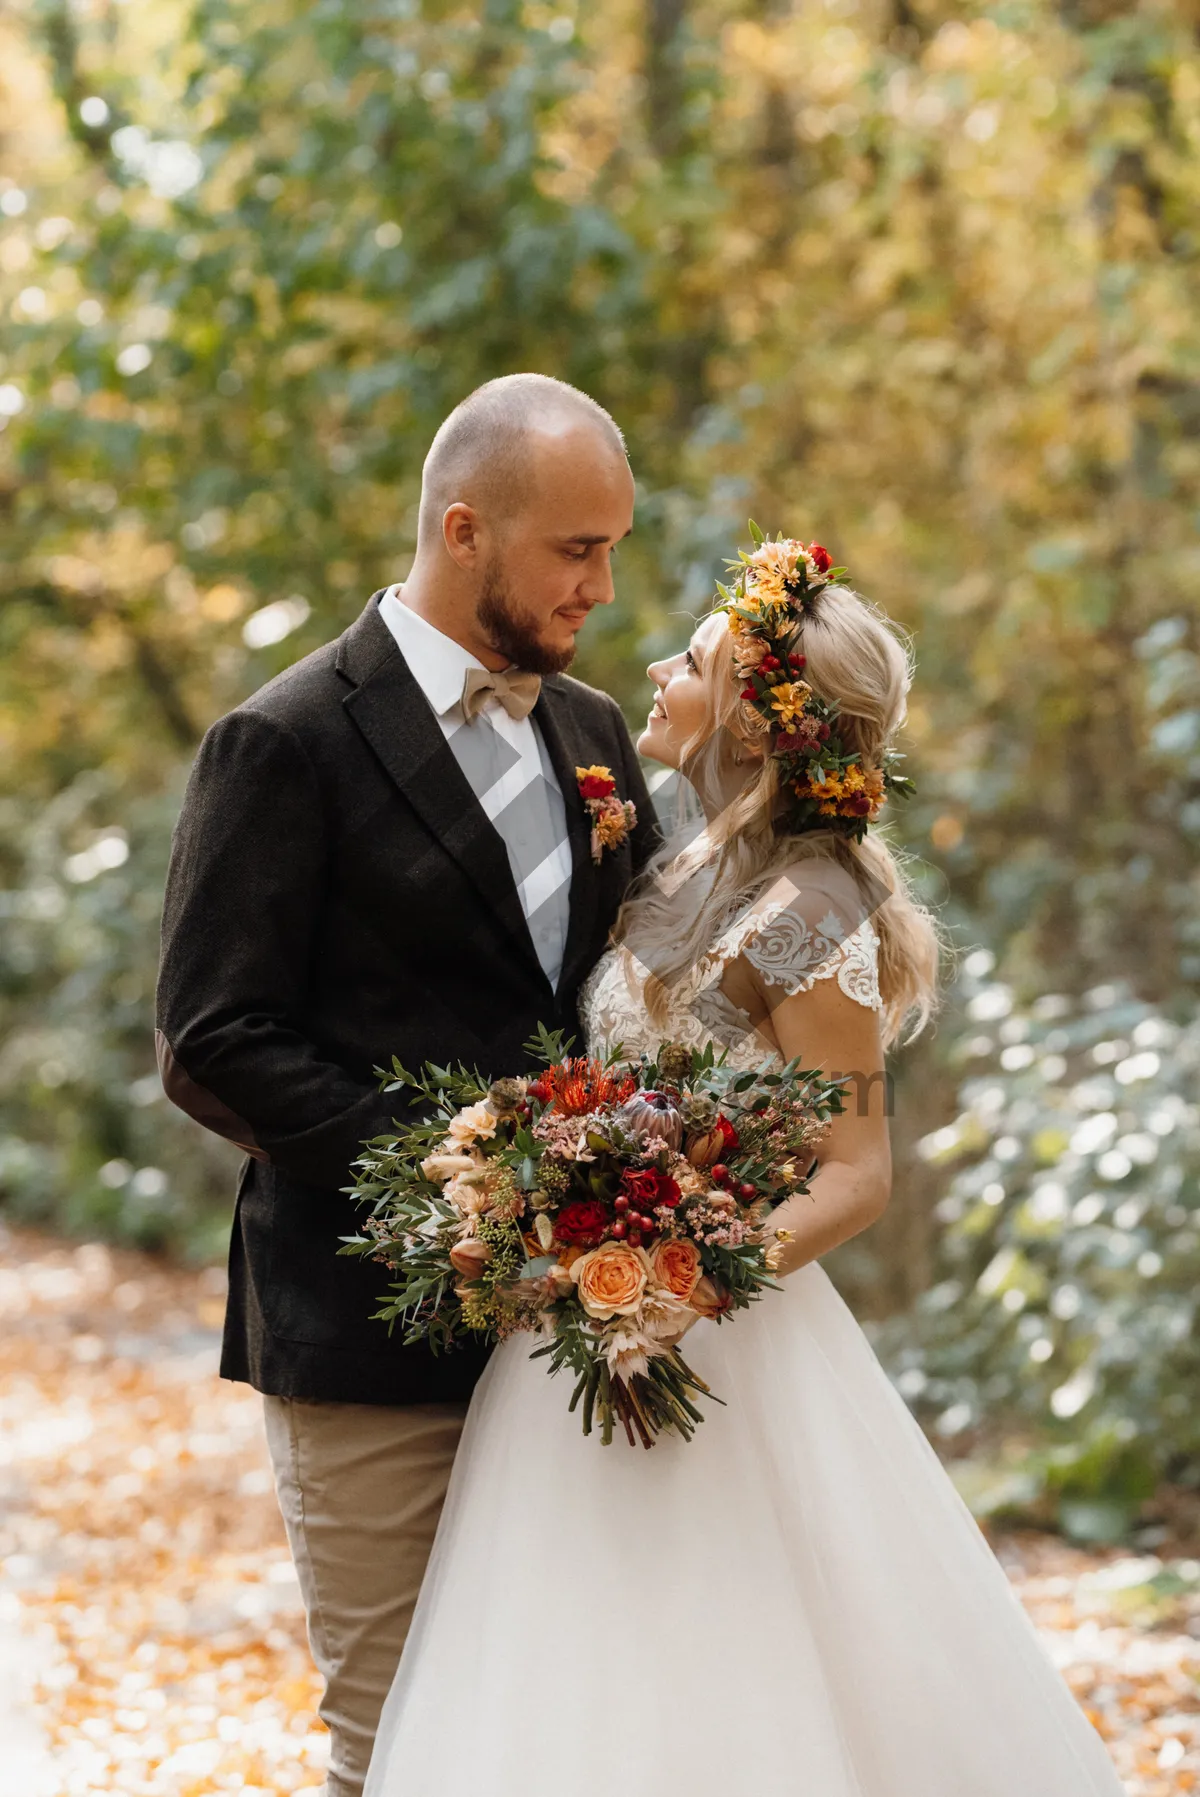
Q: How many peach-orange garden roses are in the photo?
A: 2